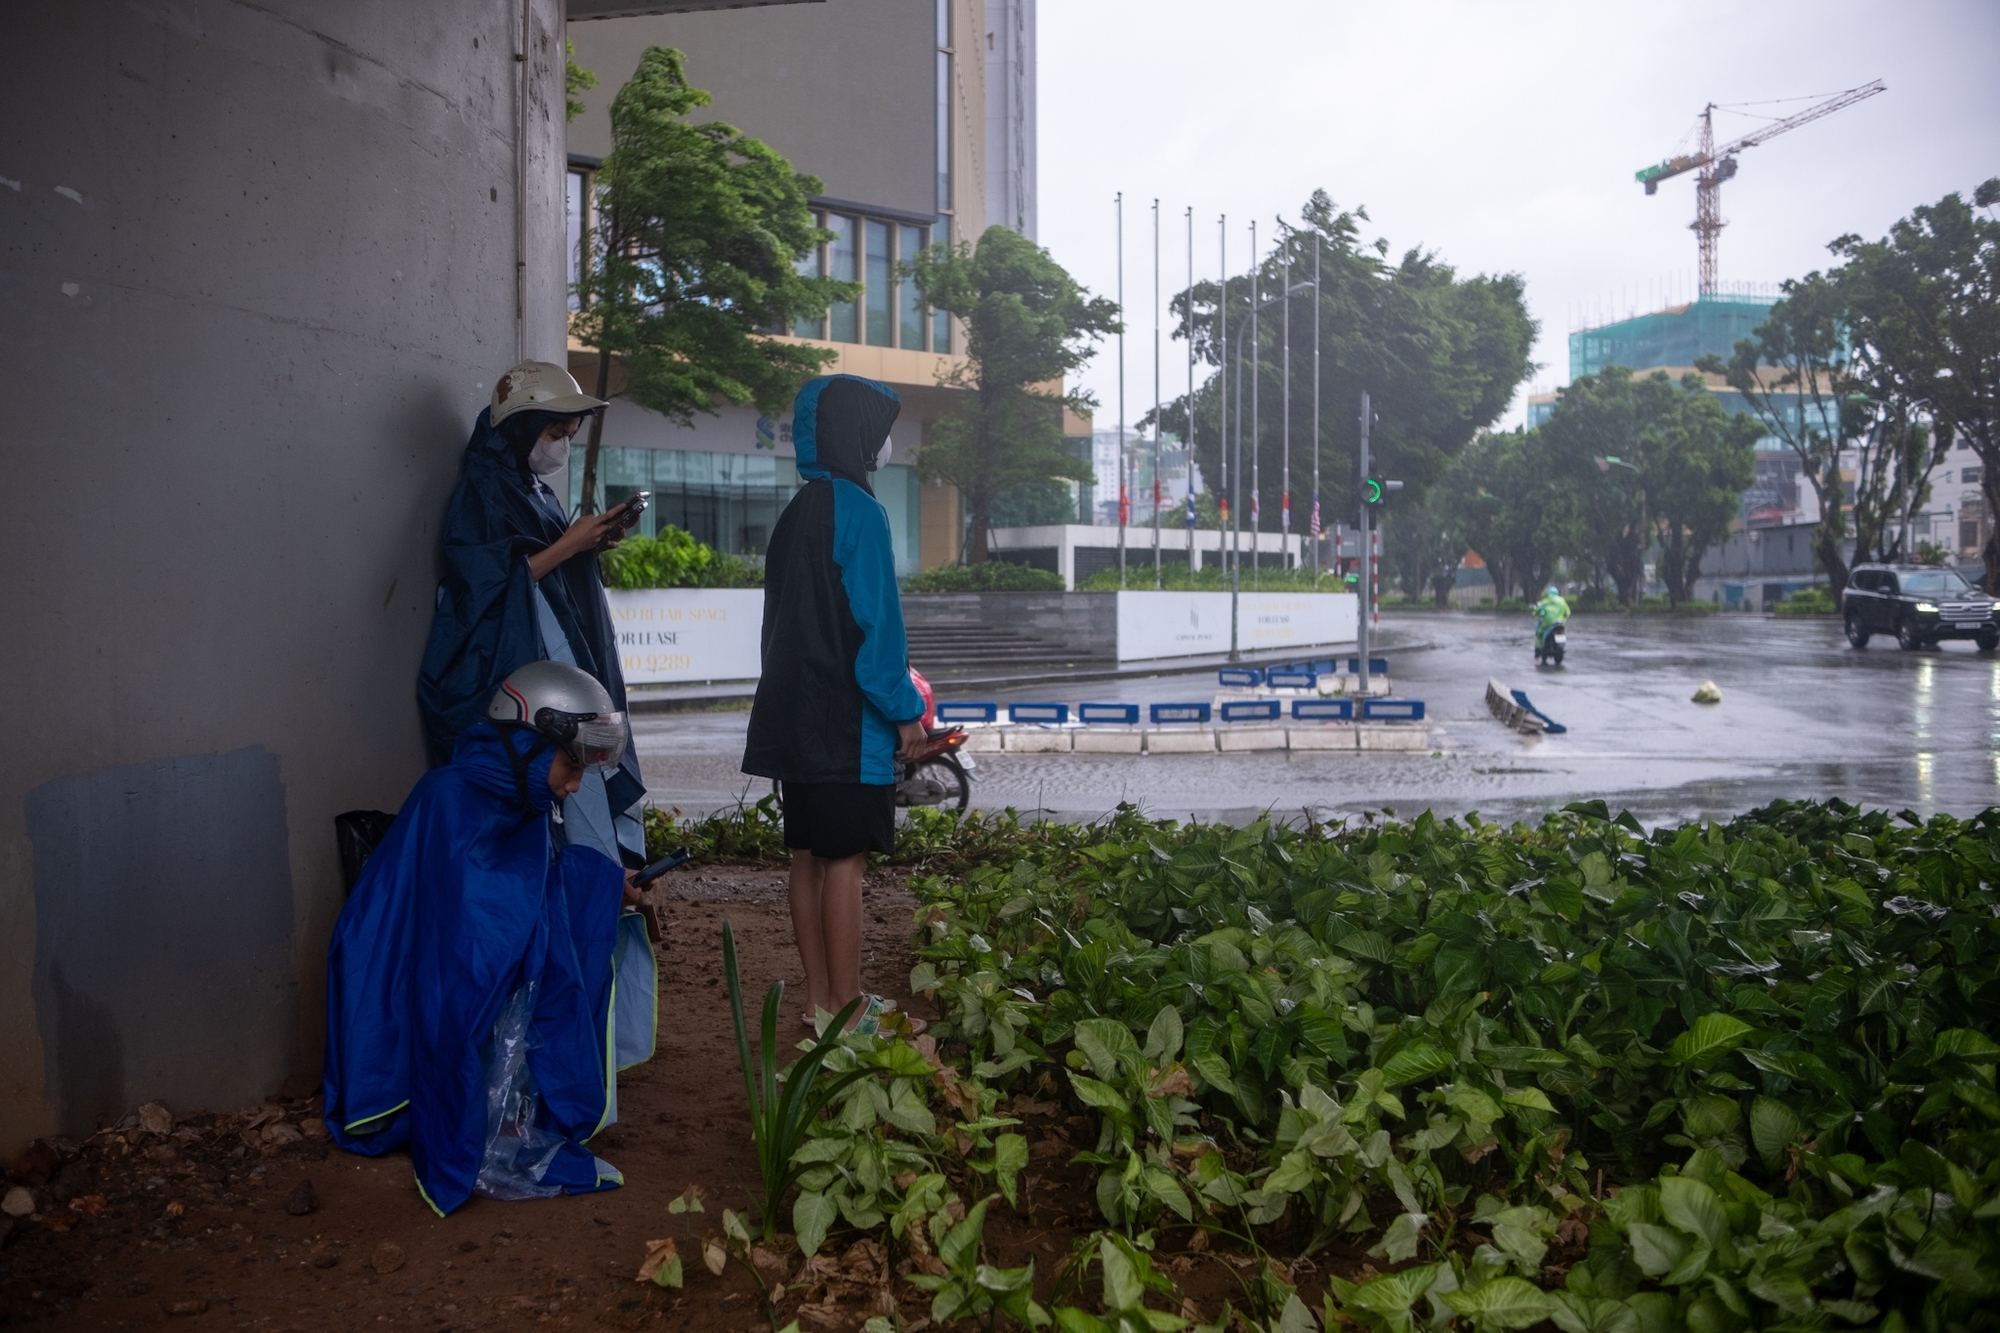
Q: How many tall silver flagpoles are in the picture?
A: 7